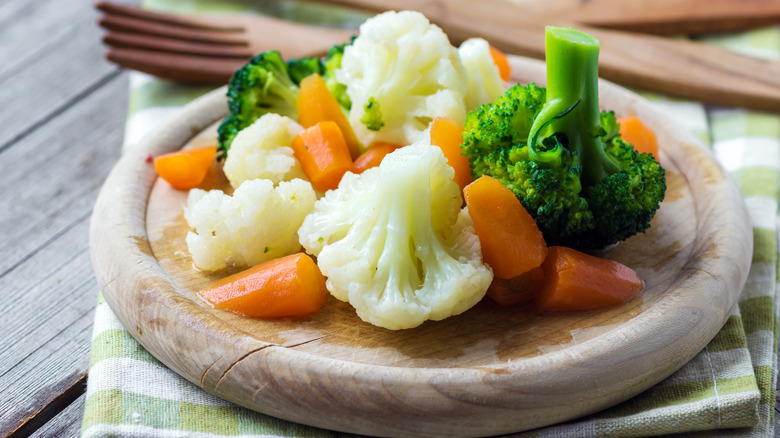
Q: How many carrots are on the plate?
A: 11